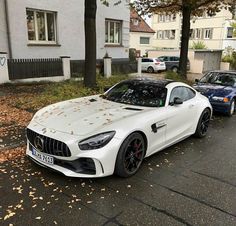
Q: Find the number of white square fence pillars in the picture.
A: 4